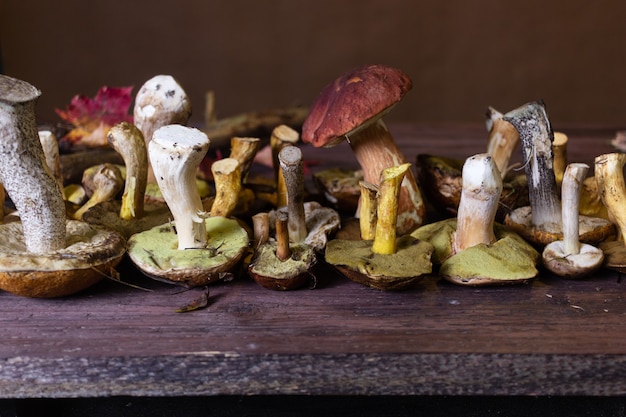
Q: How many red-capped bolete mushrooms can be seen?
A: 1